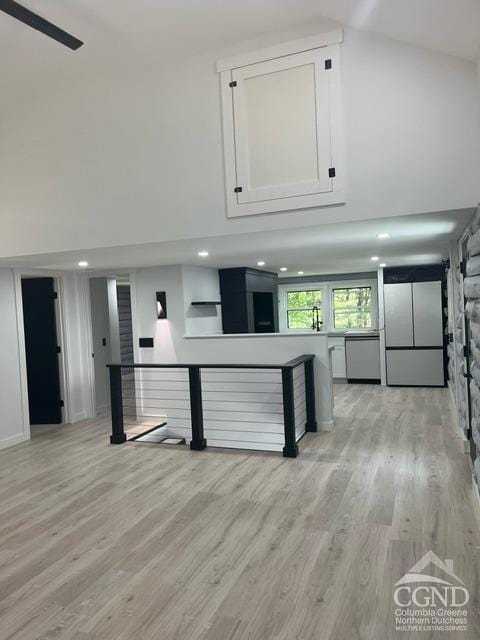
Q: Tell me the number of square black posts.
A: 4